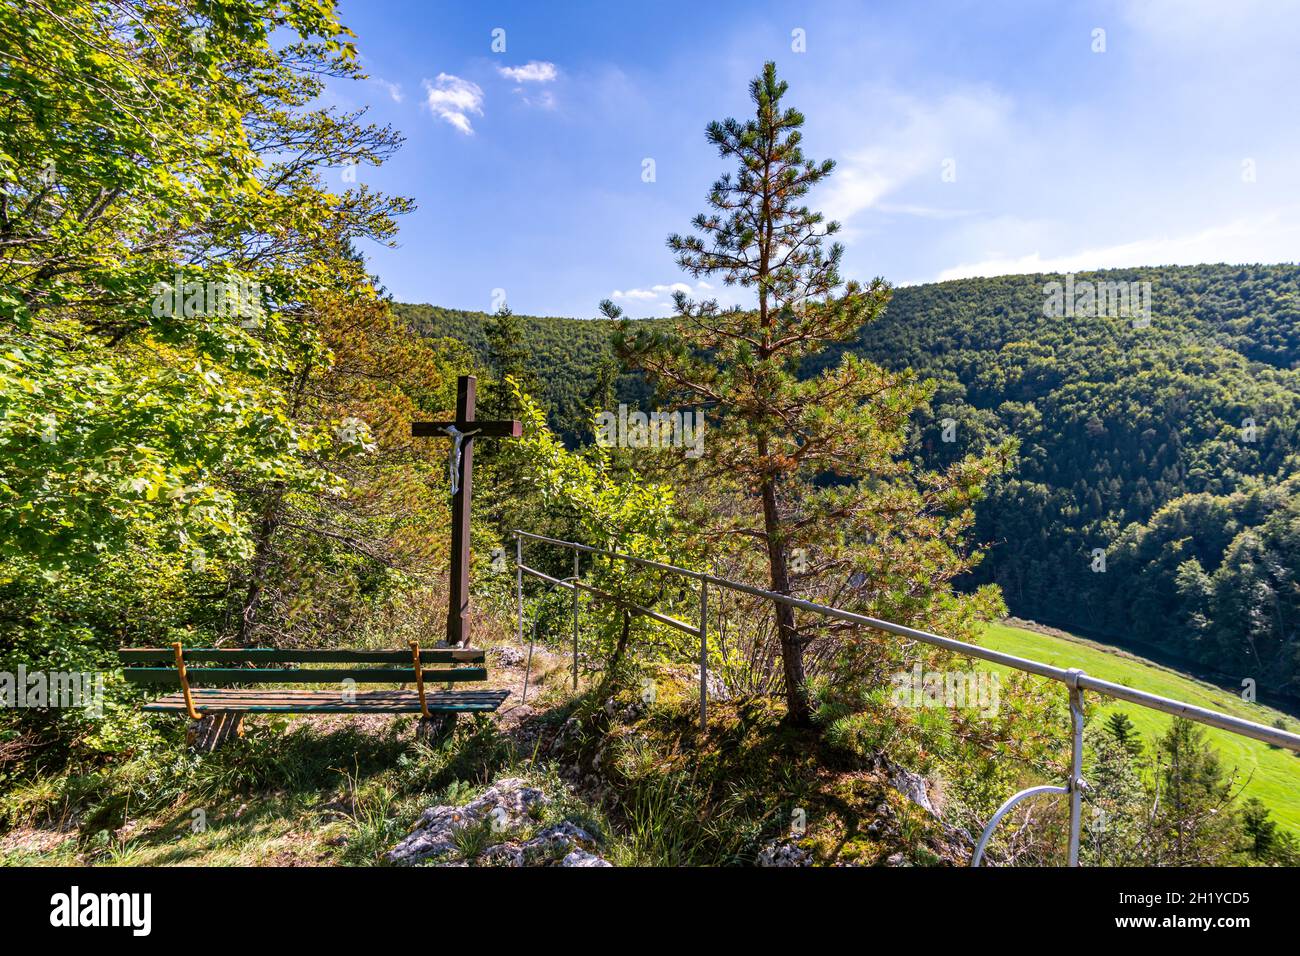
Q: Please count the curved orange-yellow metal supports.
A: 2